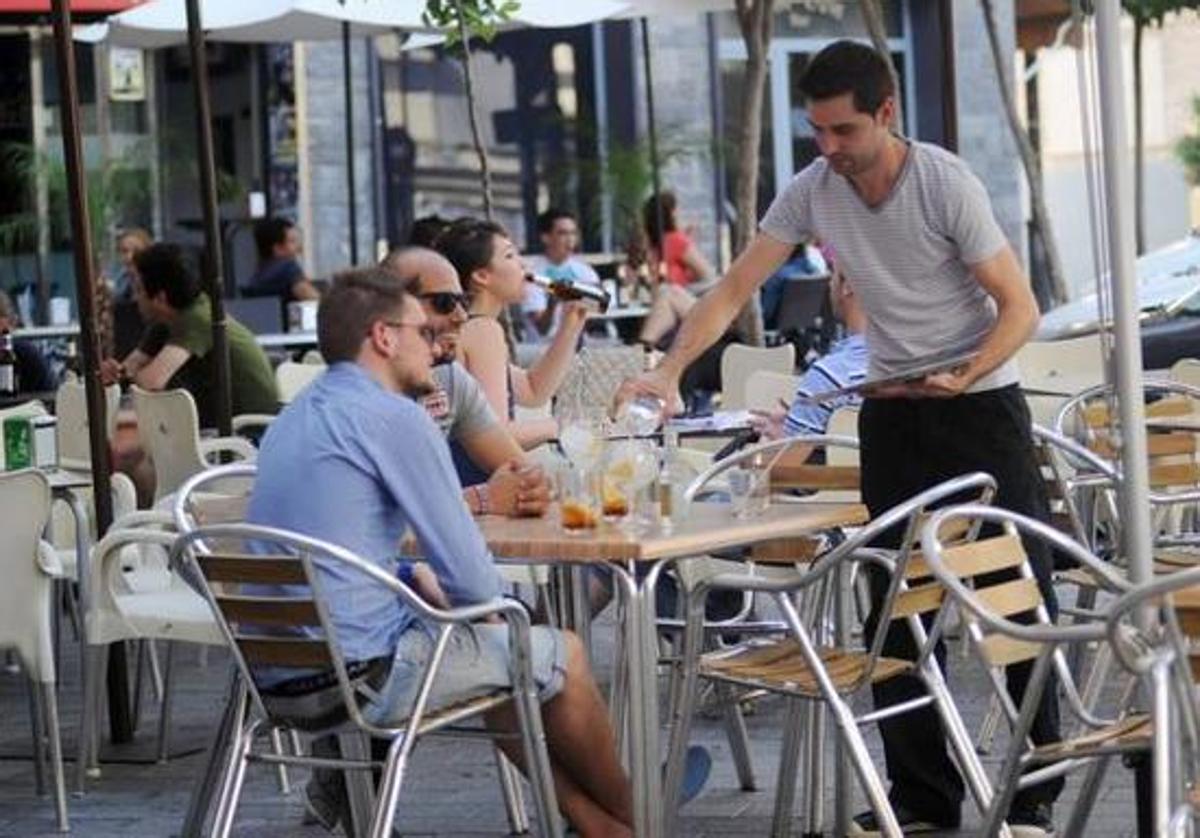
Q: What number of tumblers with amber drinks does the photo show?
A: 2